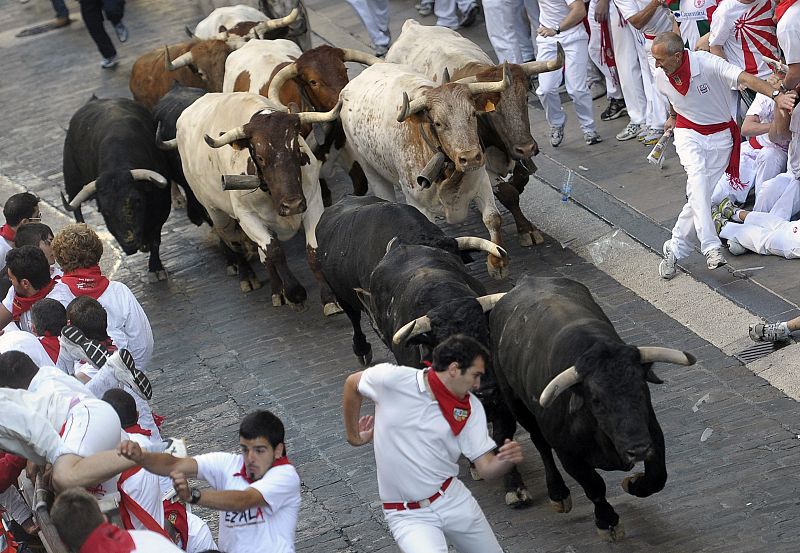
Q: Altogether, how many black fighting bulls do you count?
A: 5